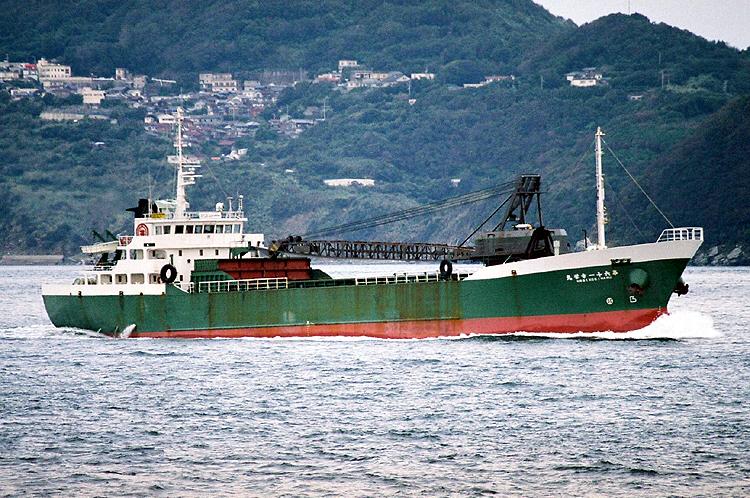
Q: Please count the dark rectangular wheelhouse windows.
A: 9